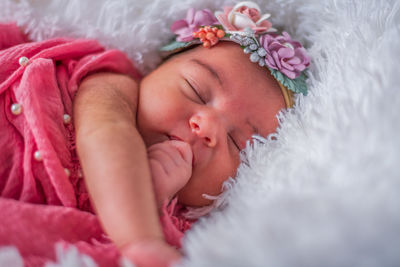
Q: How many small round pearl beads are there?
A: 5